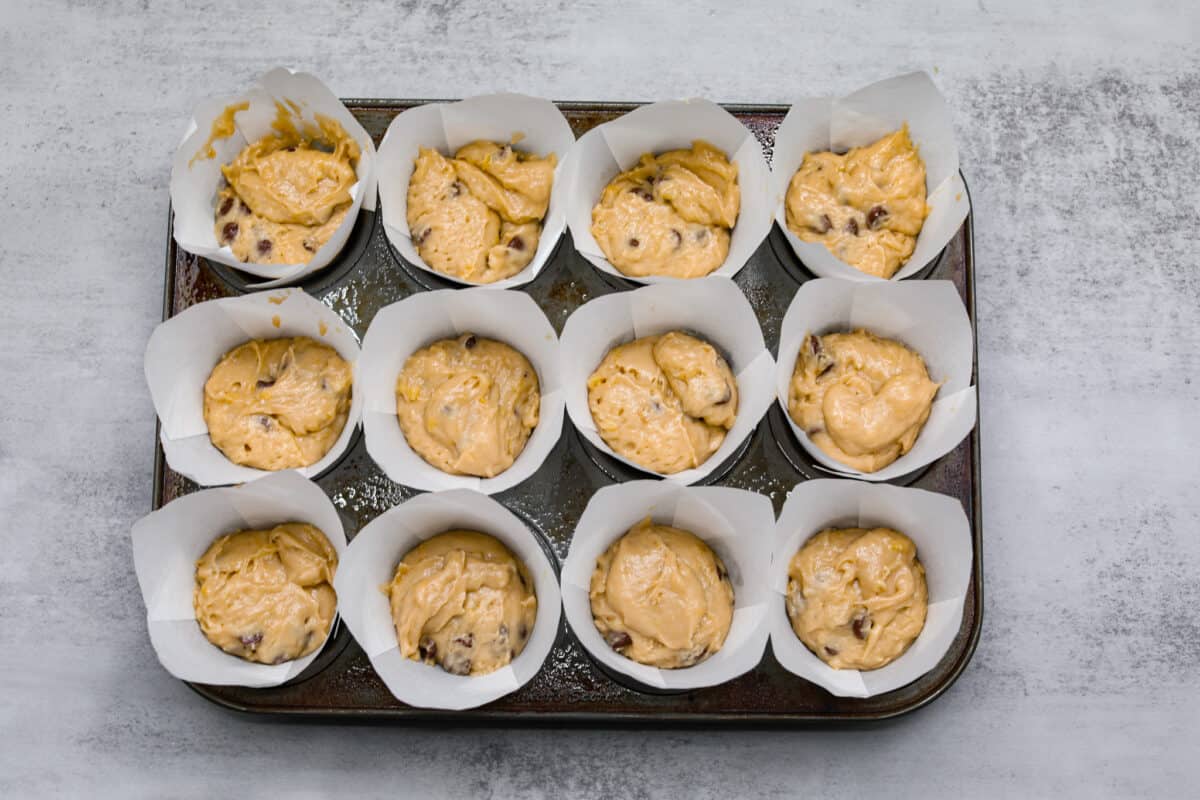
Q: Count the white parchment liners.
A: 12